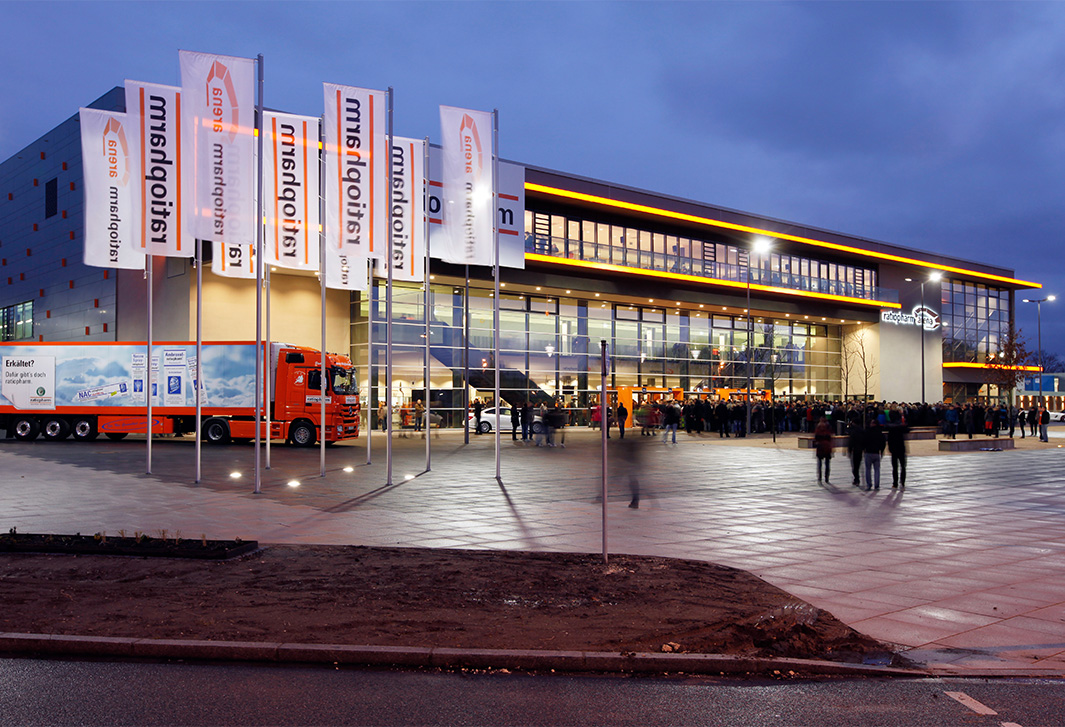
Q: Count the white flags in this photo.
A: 9